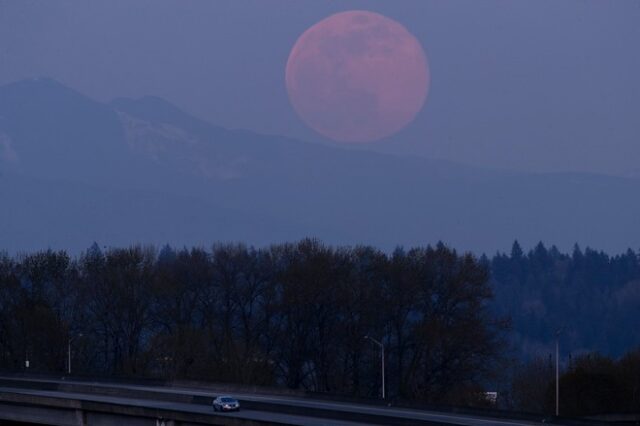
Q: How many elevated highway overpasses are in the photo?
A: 1